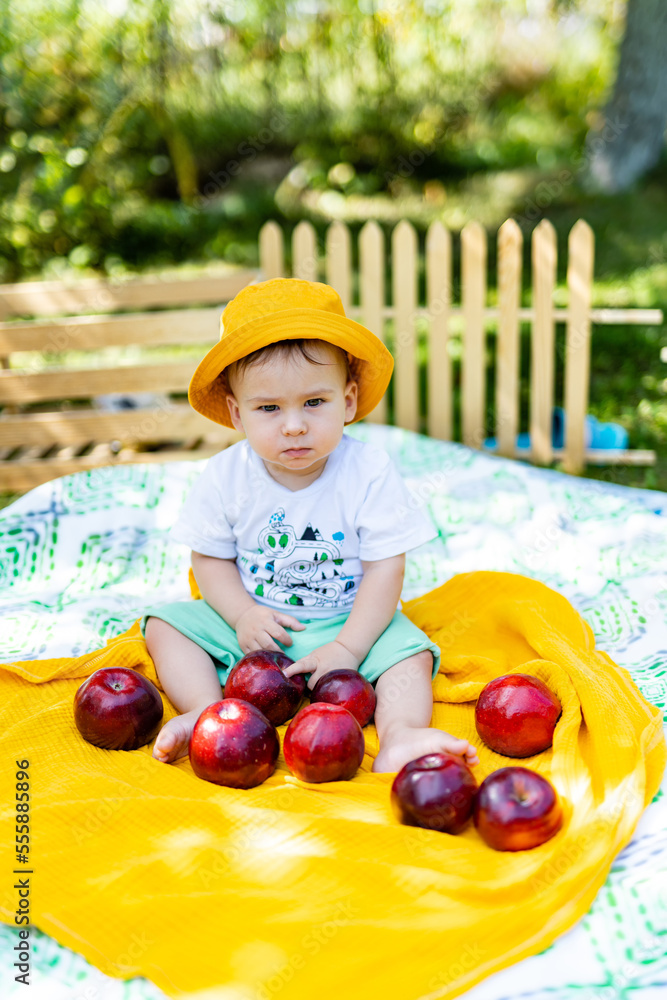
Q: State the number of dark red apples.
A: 8